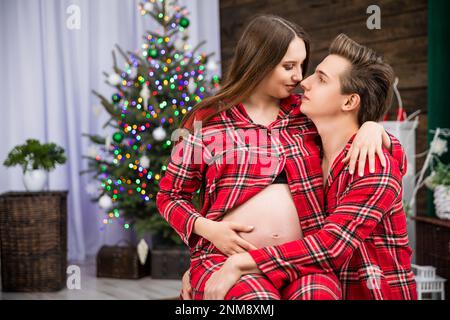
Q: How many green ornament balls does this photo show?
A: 4